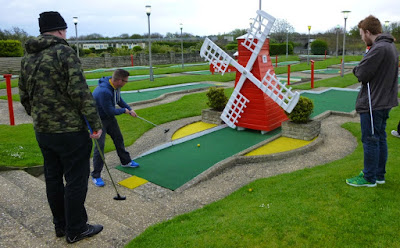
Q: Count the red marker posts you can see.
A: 7